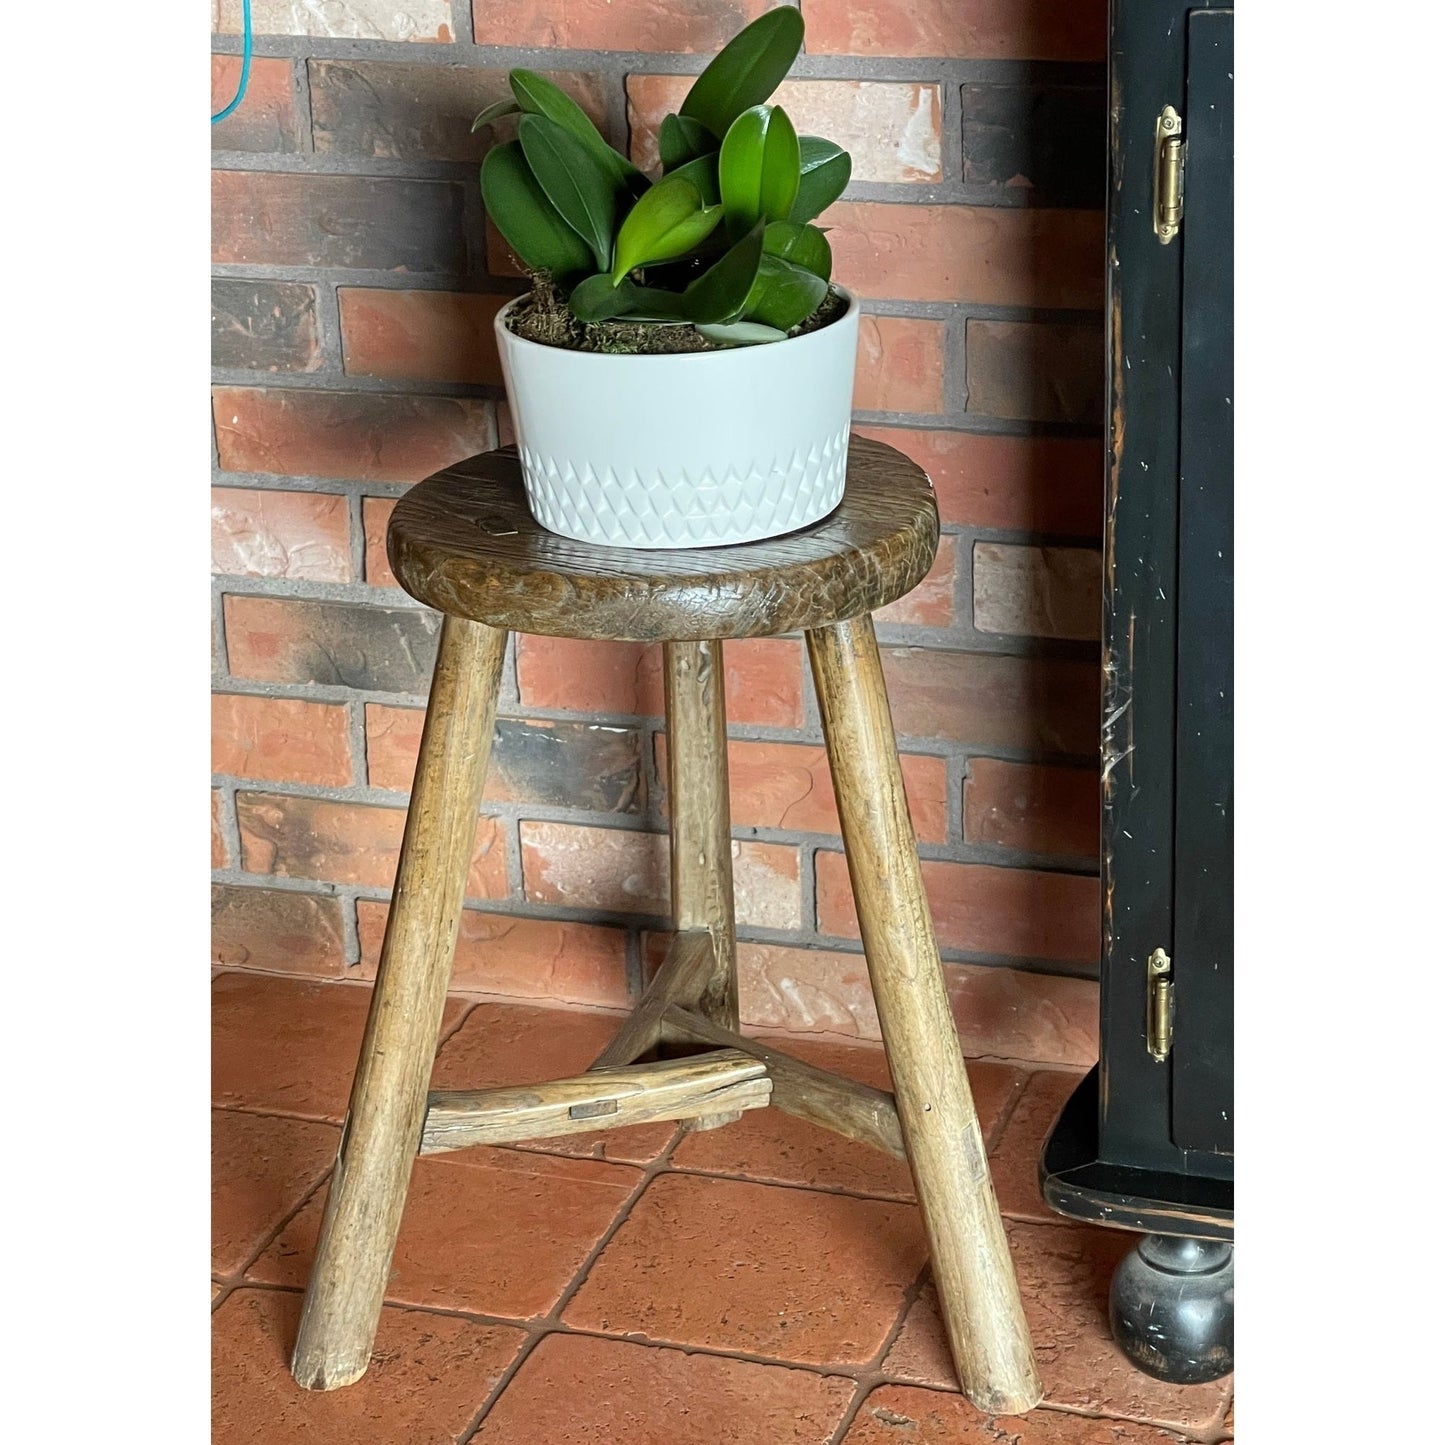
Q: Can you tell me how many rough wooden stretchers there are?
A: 3